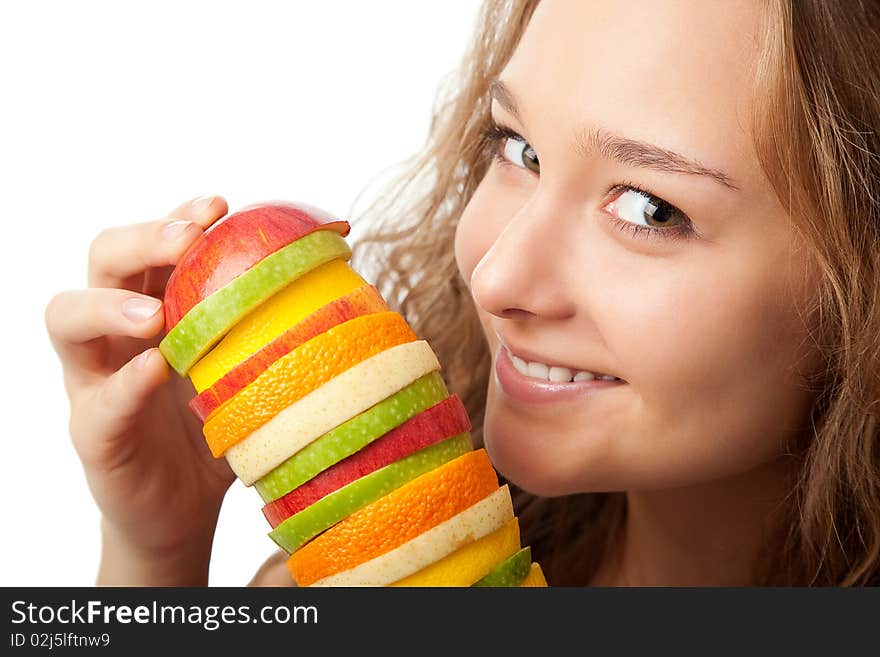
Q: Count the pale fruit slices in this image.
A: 2